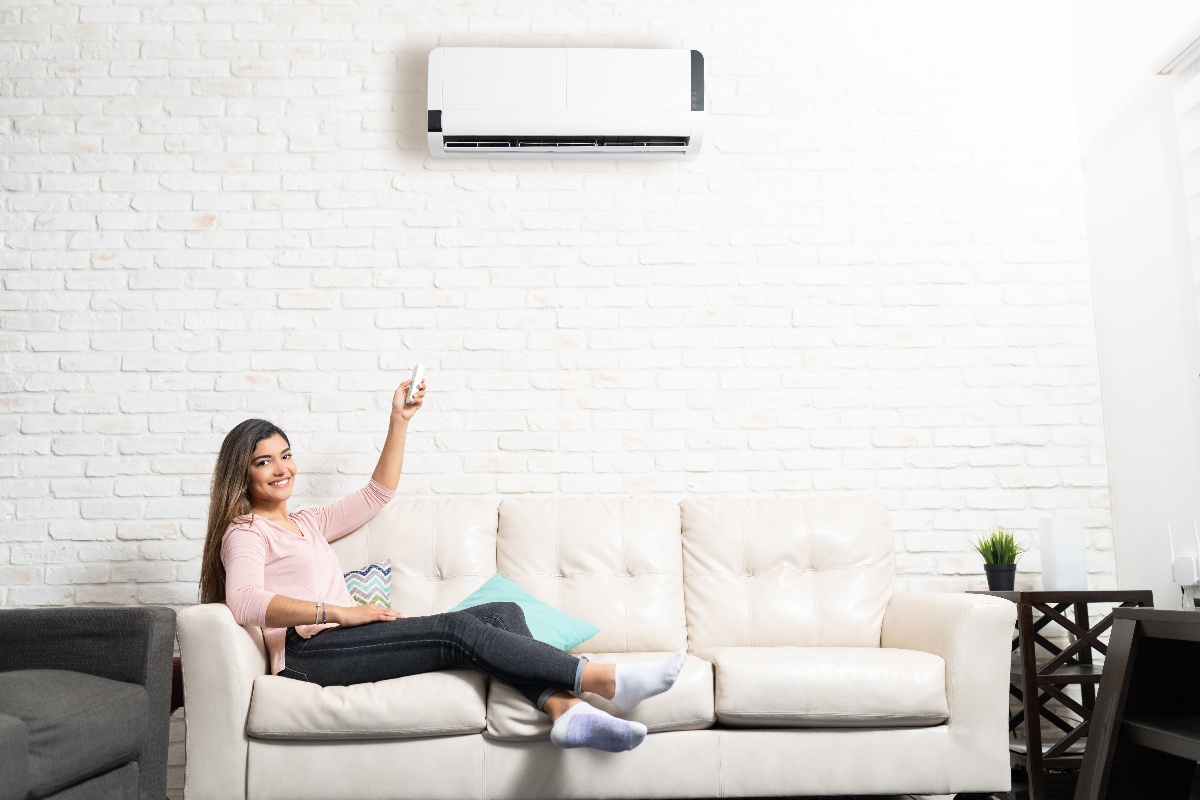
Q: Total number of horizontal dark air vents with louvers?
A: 1